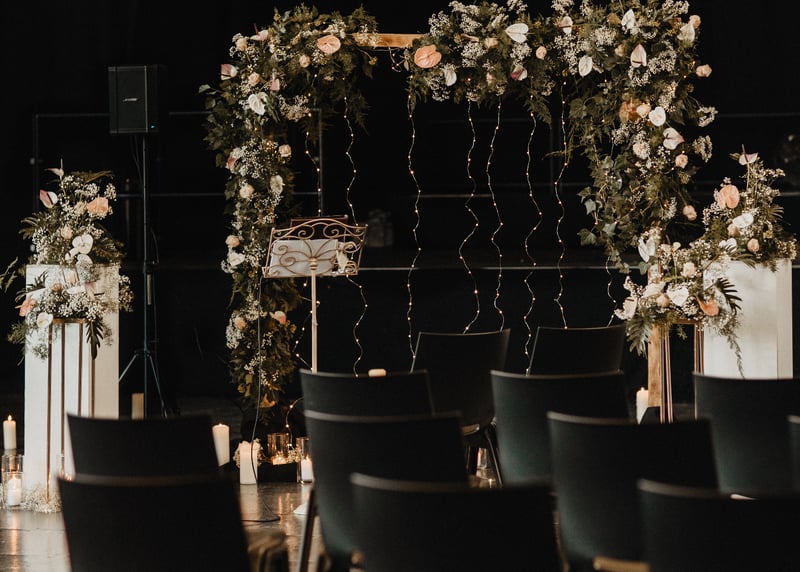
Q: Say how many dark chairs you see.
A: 12